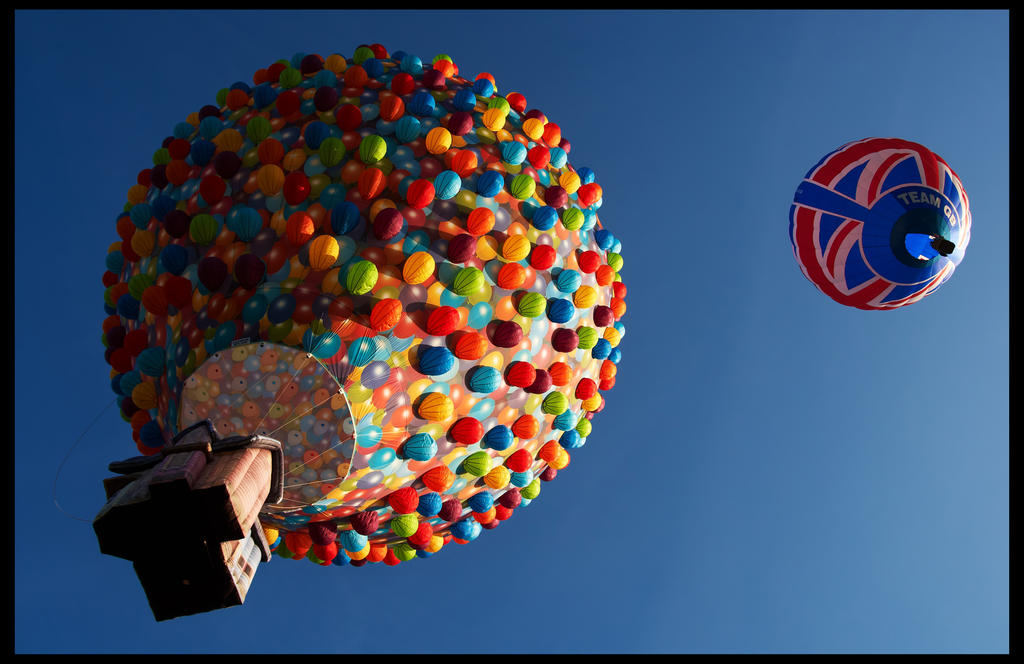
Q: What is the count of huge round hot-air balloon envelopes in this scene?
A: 2